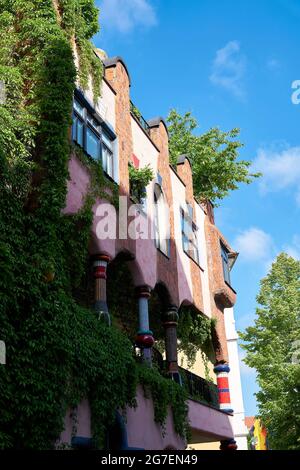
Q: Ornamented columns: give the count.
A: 4